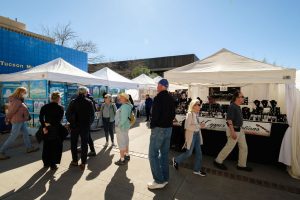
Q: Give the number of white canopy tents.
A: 5